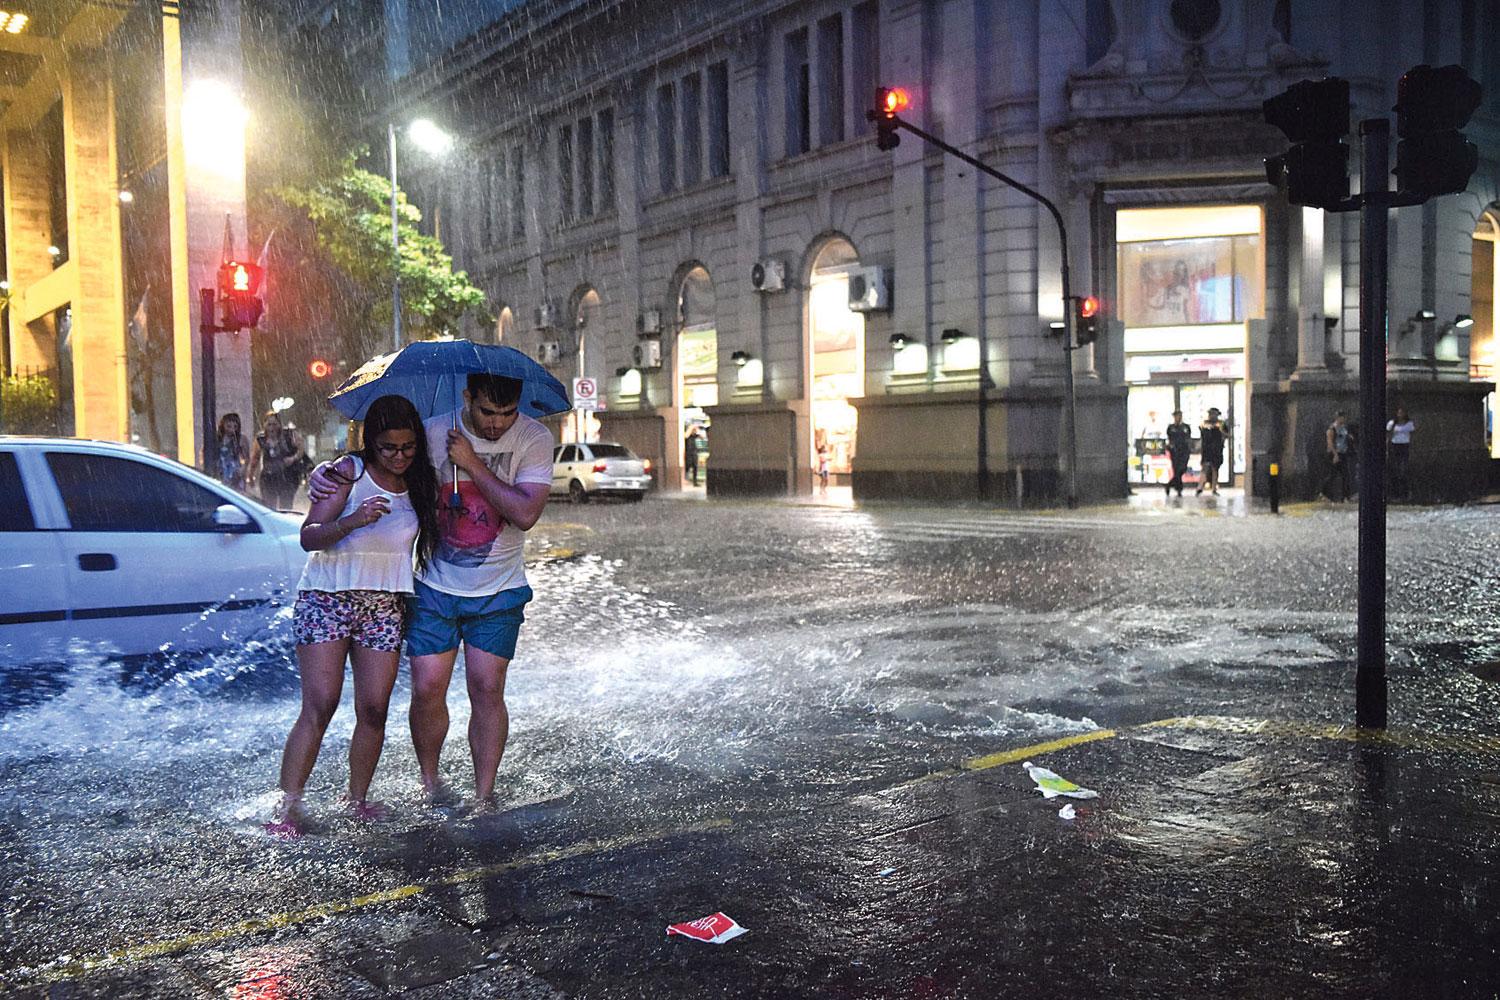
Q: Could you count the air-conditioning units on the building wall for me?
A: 6